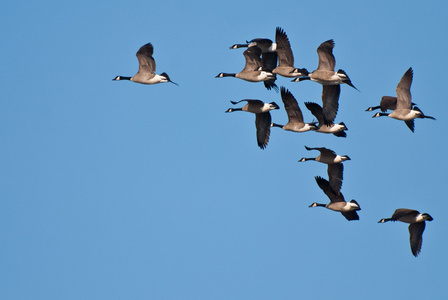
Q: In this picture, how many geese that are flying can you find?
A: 14